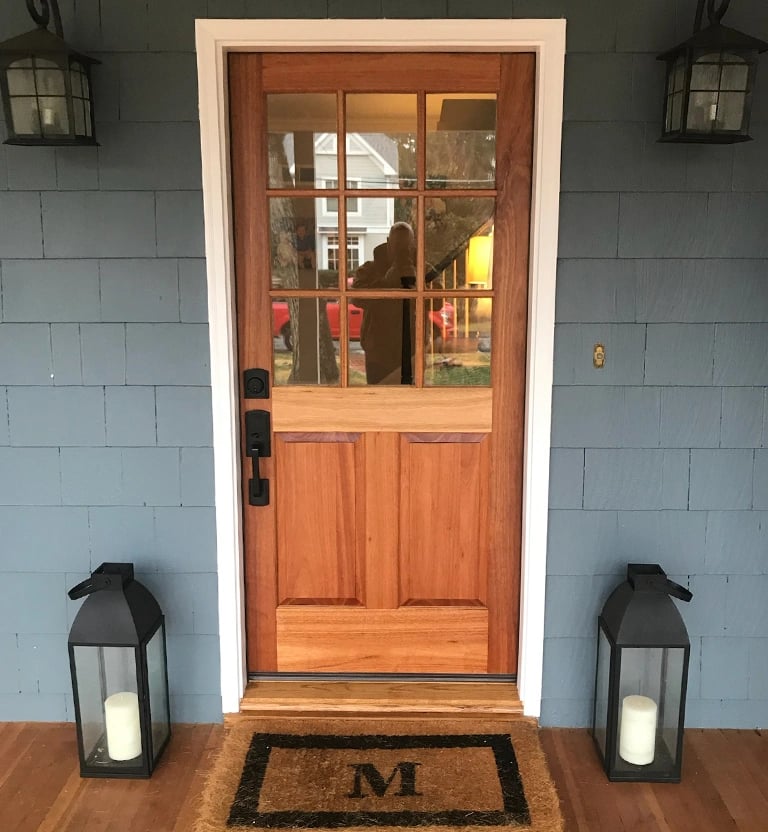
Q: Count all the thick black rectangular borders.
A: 1